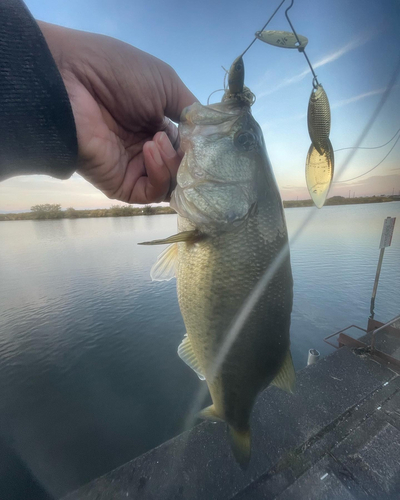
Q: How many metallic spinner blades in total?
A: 3